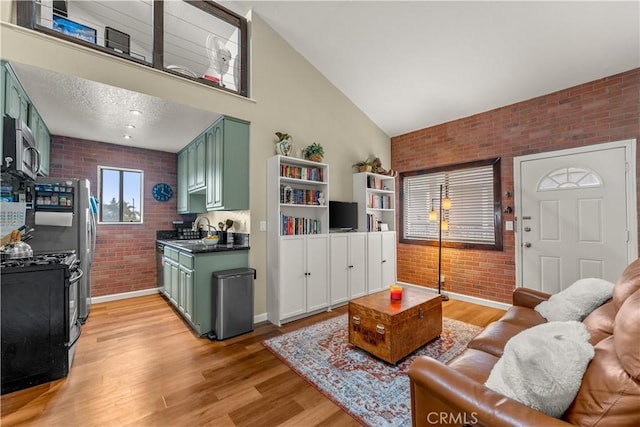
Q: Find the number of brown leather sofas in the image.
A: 1